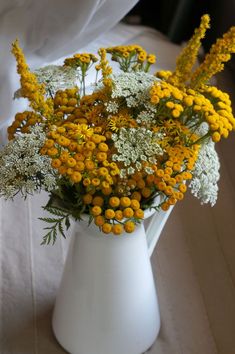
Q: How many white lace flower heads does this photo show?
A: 5